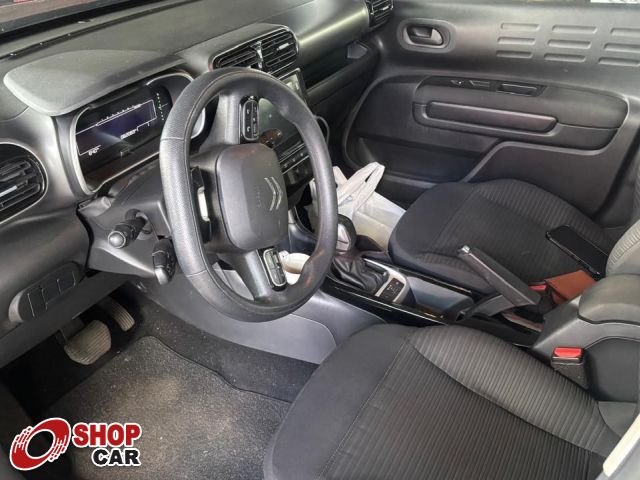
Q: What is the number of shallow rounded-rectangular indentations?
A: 9